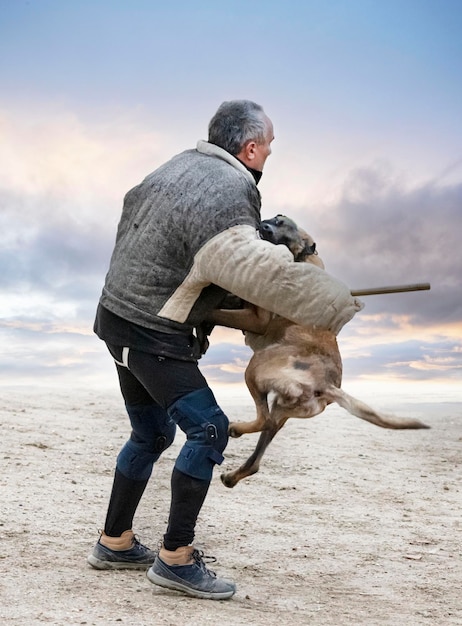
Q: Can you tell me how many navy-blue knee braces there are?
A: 2